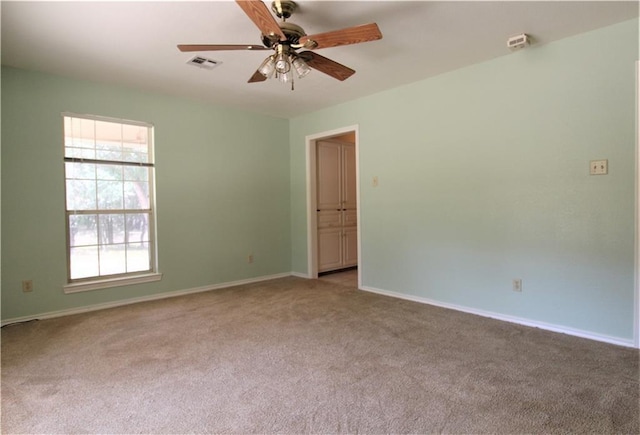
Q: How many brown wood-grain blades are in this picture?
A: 5